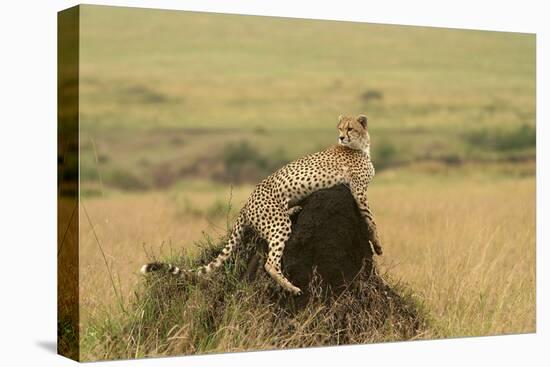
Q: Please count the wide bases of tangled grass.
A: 1